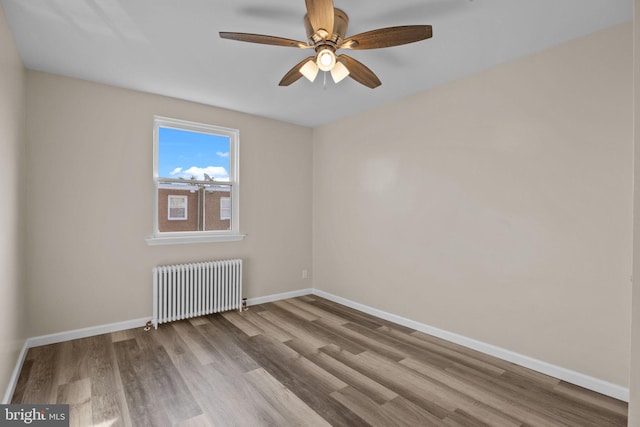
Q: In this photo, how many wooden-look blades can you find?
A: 5